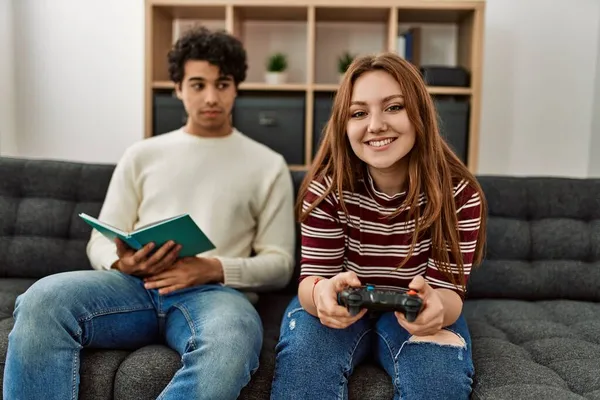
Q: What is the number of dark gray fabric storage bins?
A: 4